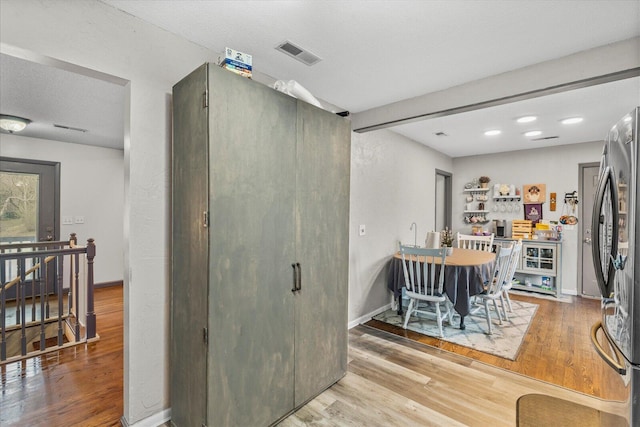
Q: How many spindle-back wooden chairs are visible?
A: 4